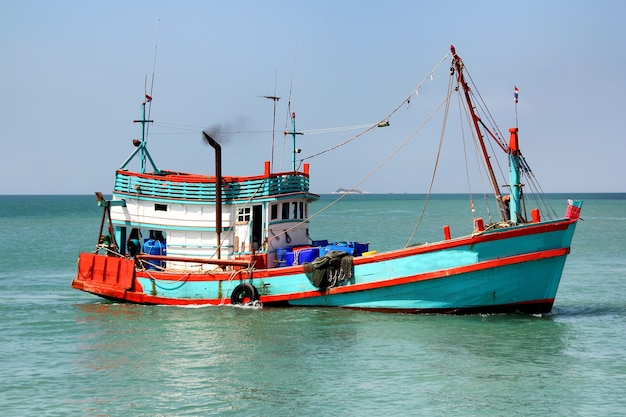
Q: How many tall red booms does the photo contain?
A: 1